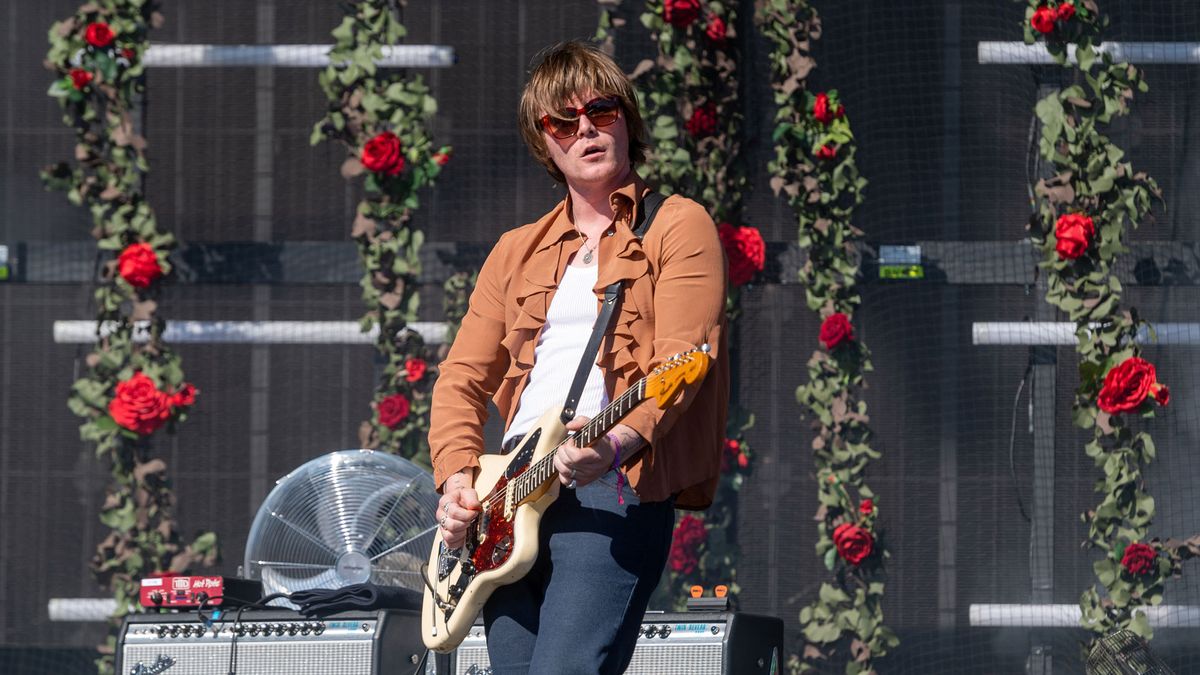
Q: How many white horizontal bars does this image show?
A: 6